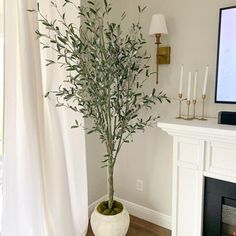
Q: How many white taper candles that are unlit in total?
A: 4